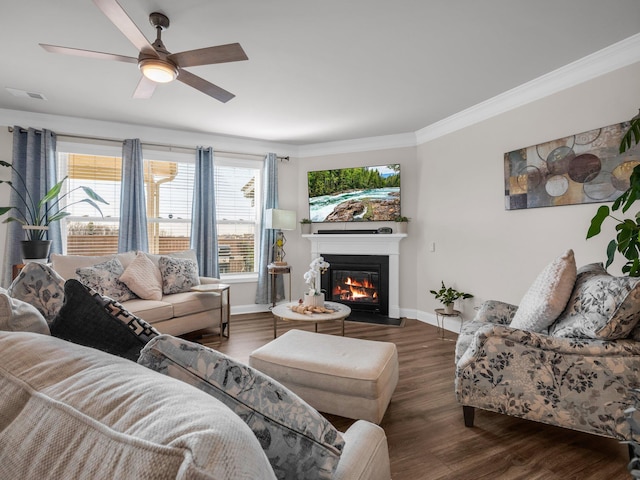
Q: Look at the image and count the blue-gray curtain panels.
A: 4